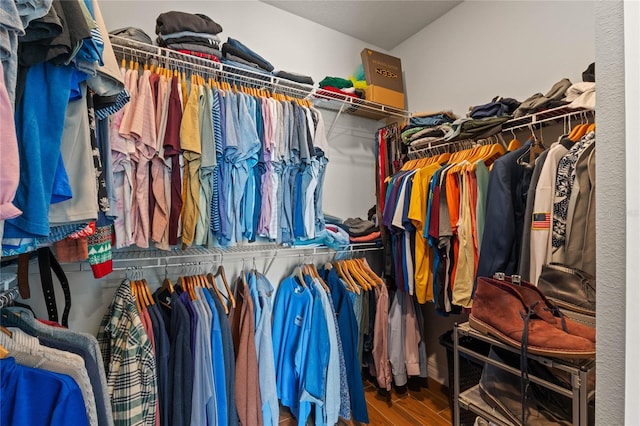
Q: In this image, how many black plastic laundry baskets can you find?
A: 1